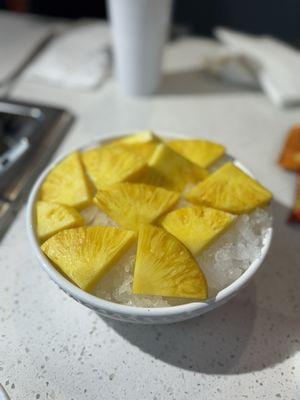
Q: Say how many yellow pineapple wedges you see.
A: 11